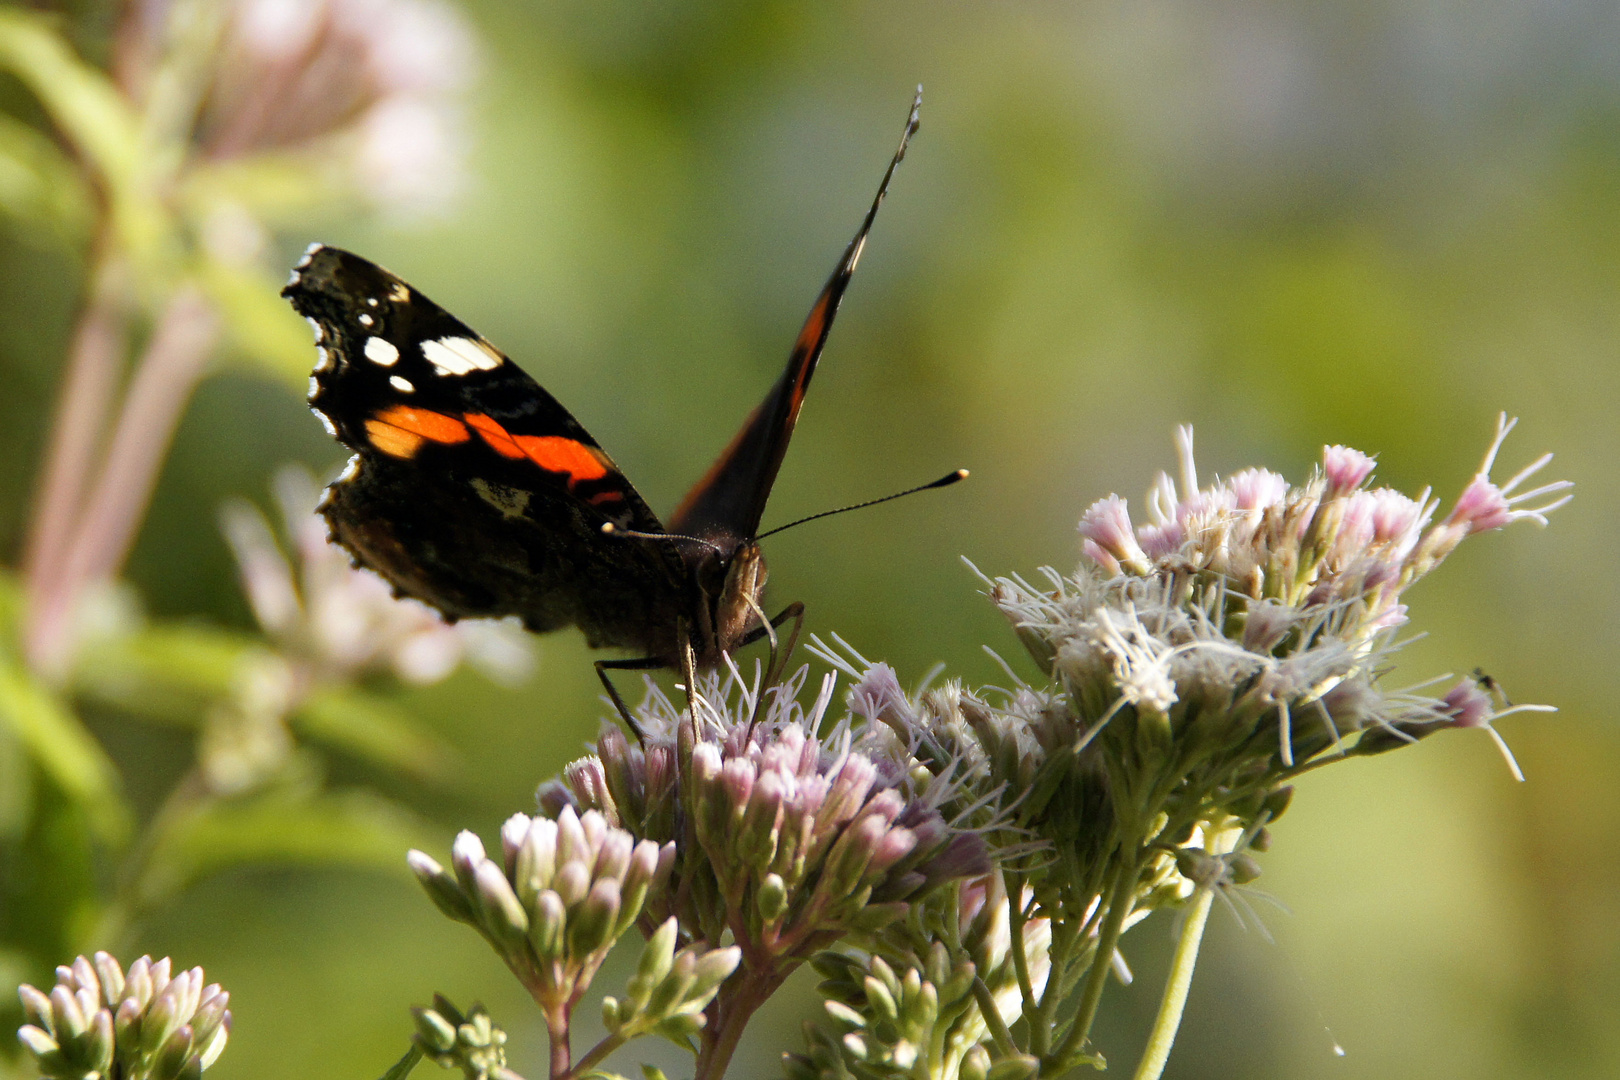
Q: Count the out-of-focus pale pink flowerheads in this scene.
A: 2